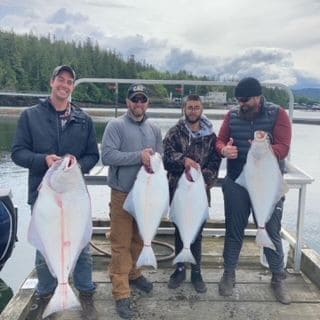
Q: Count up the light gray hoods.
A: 1